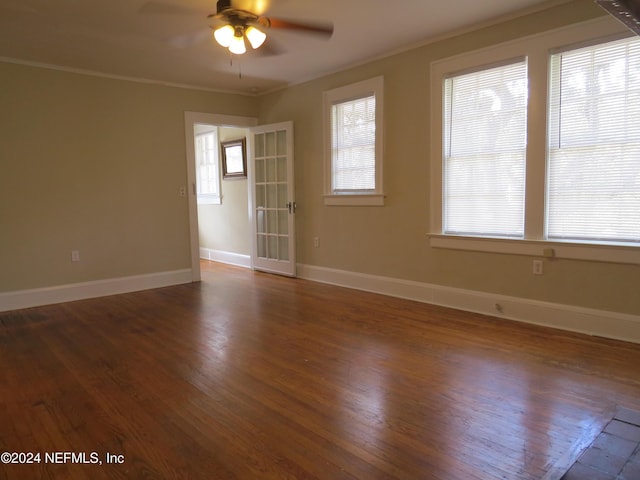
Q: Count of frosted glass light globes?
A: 3